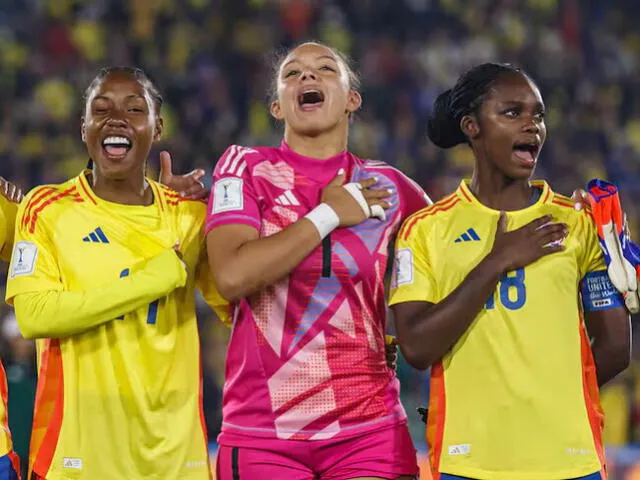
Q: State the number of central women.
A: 3